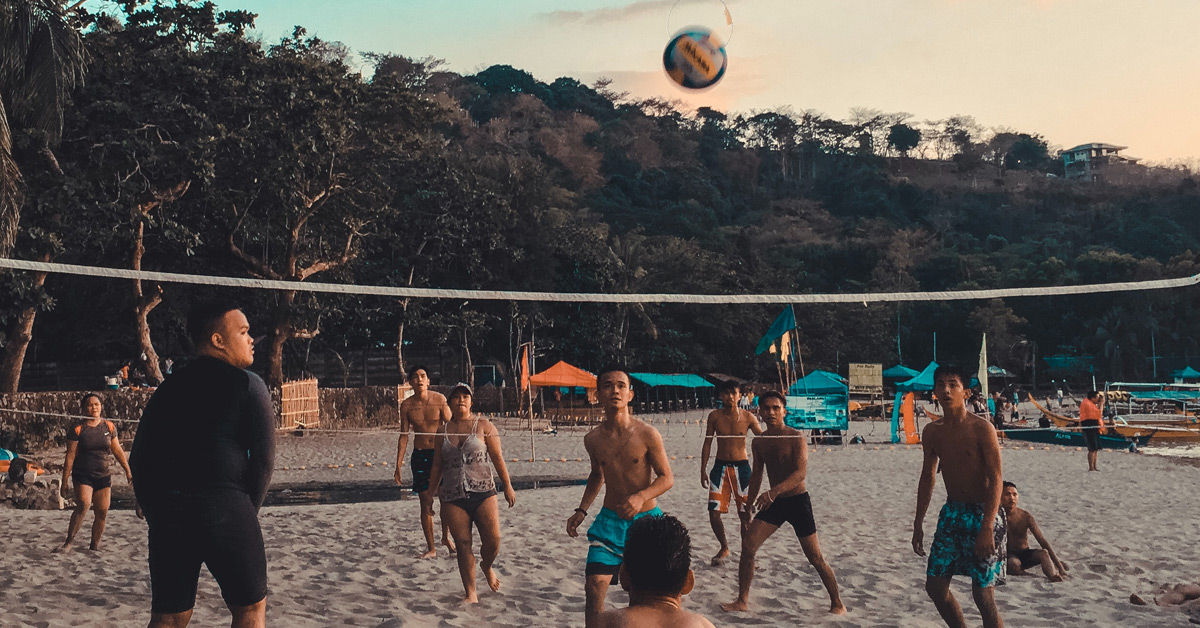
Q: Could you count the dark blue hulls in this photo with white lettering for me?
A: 1